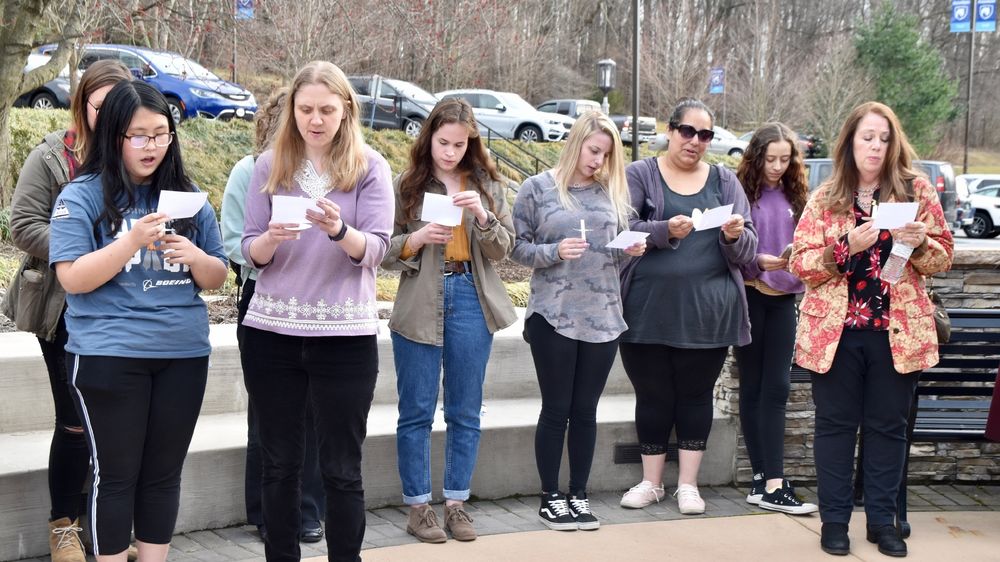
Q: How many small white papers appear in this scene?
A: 6